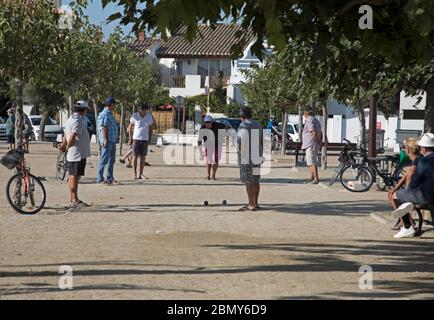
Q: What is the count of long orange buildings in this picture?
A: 0